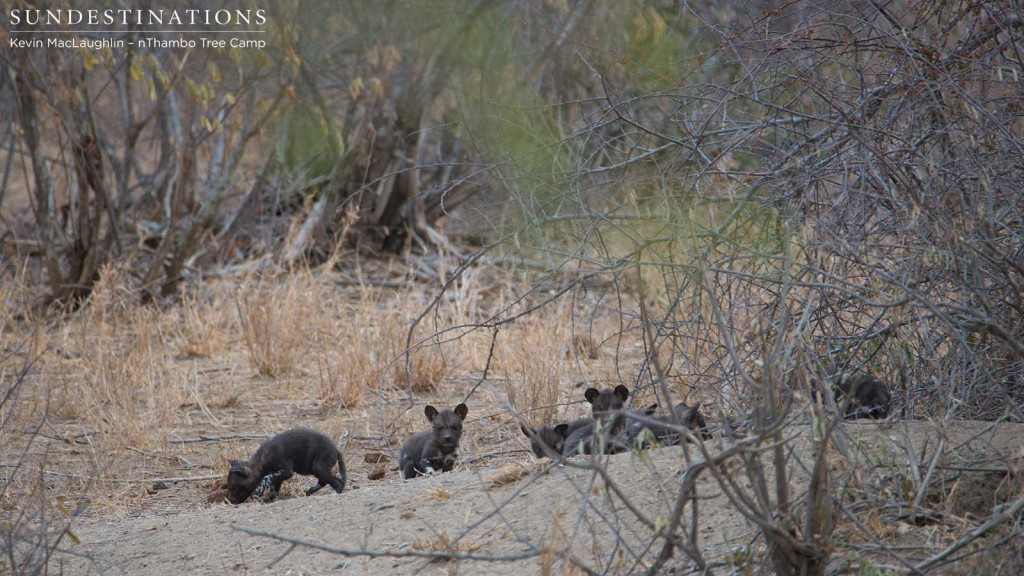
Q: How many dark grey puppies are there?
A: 6